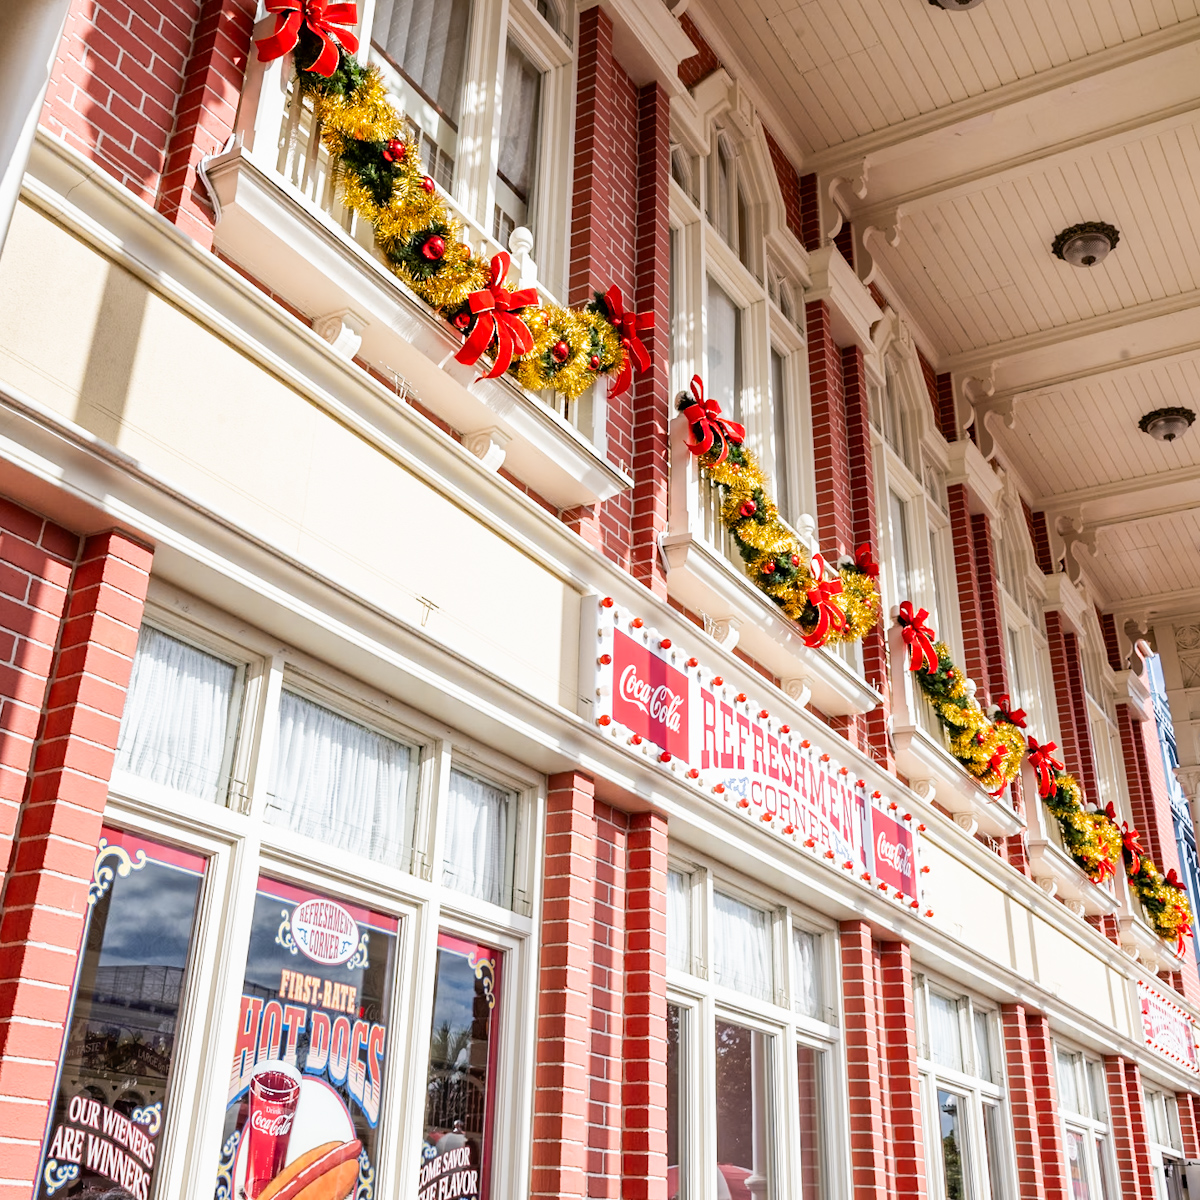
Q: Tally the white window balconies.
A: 5